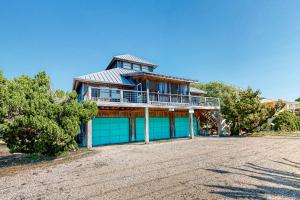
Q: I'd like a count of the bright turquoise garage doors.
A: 3